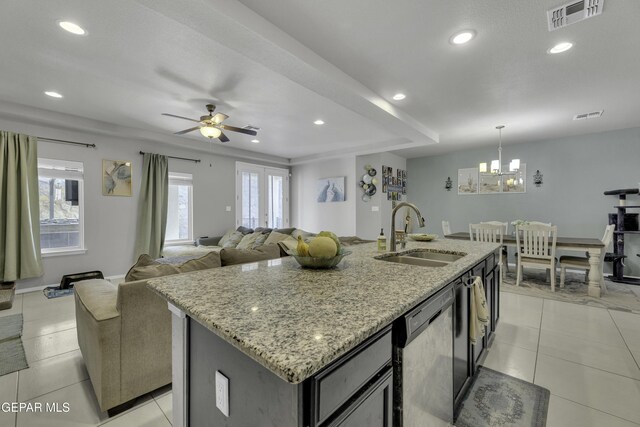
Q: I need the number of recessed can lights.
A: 7